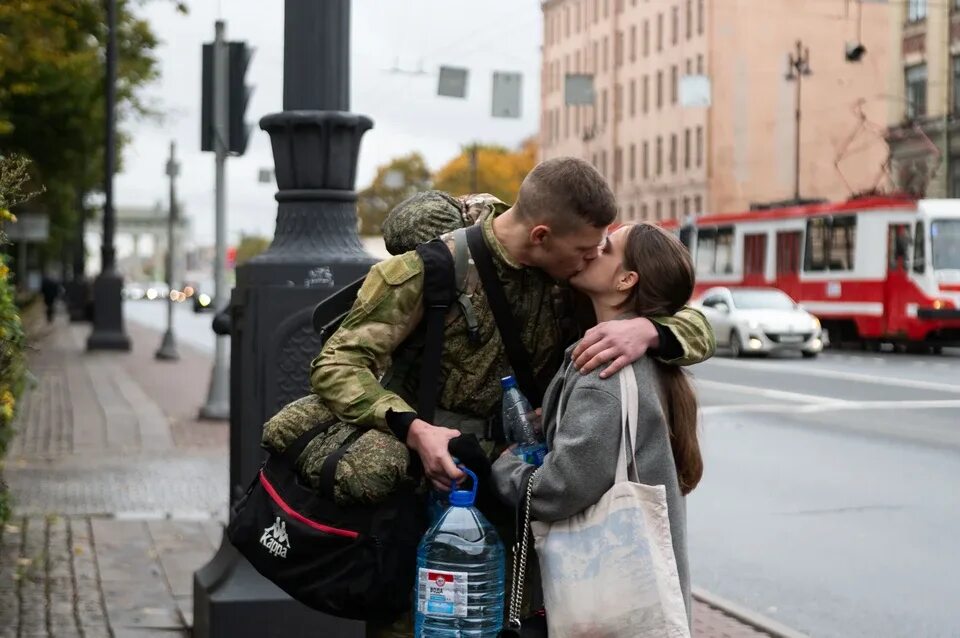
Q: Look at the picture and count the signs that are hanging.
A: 4